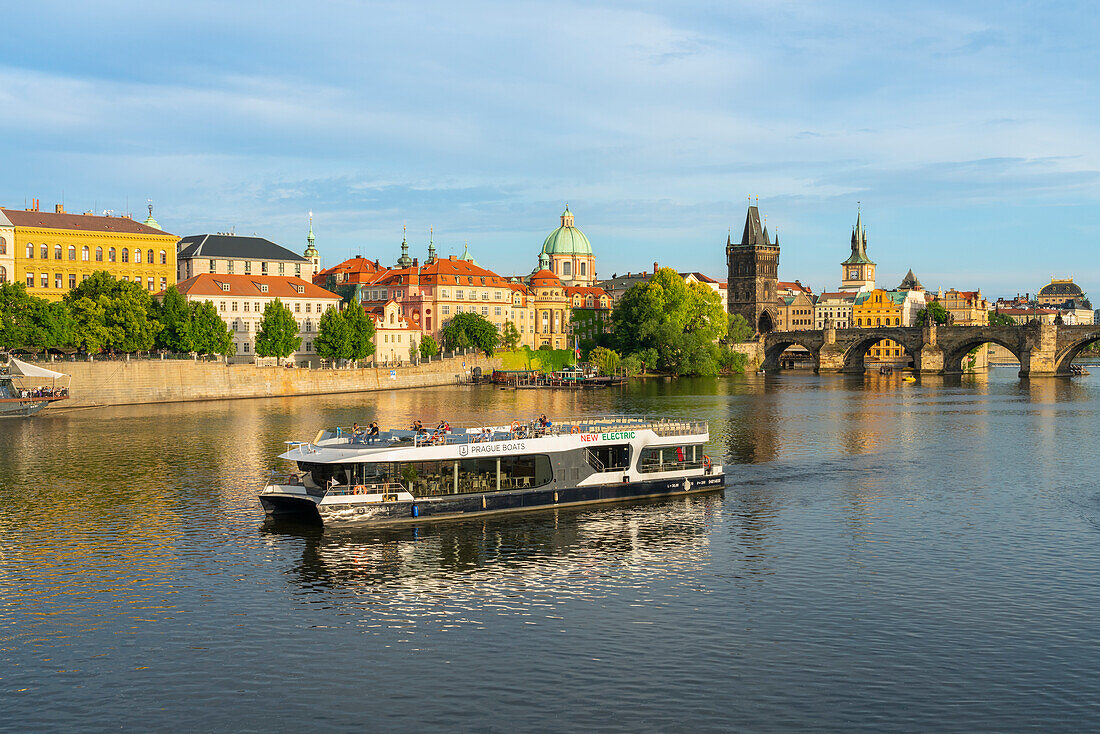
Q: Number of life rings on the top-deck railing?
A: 2